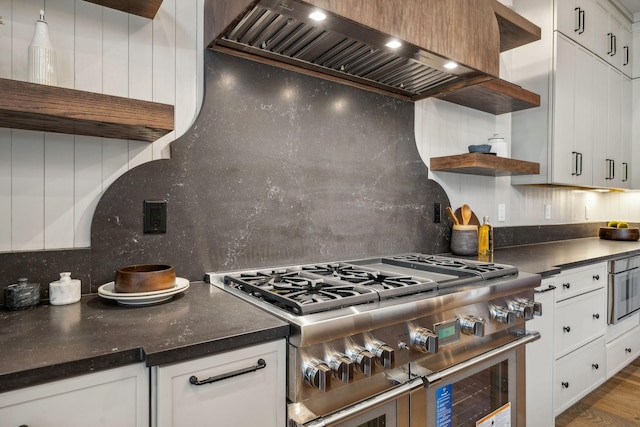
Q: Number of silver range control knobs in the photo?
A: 9